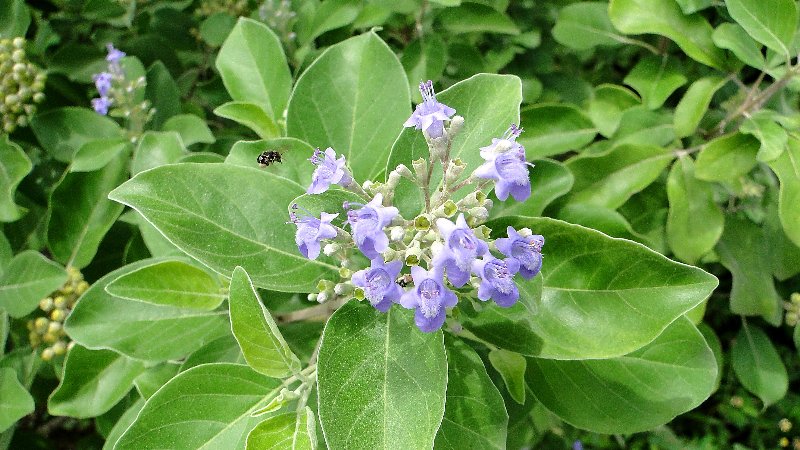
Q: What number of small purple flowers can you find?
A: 13